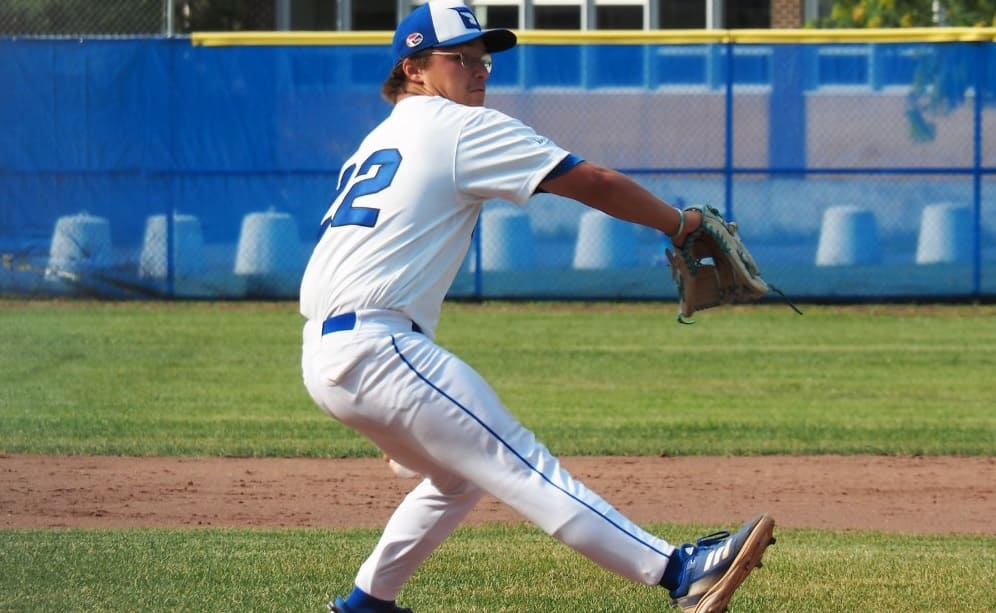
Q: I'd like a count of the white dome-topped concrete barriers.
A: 7